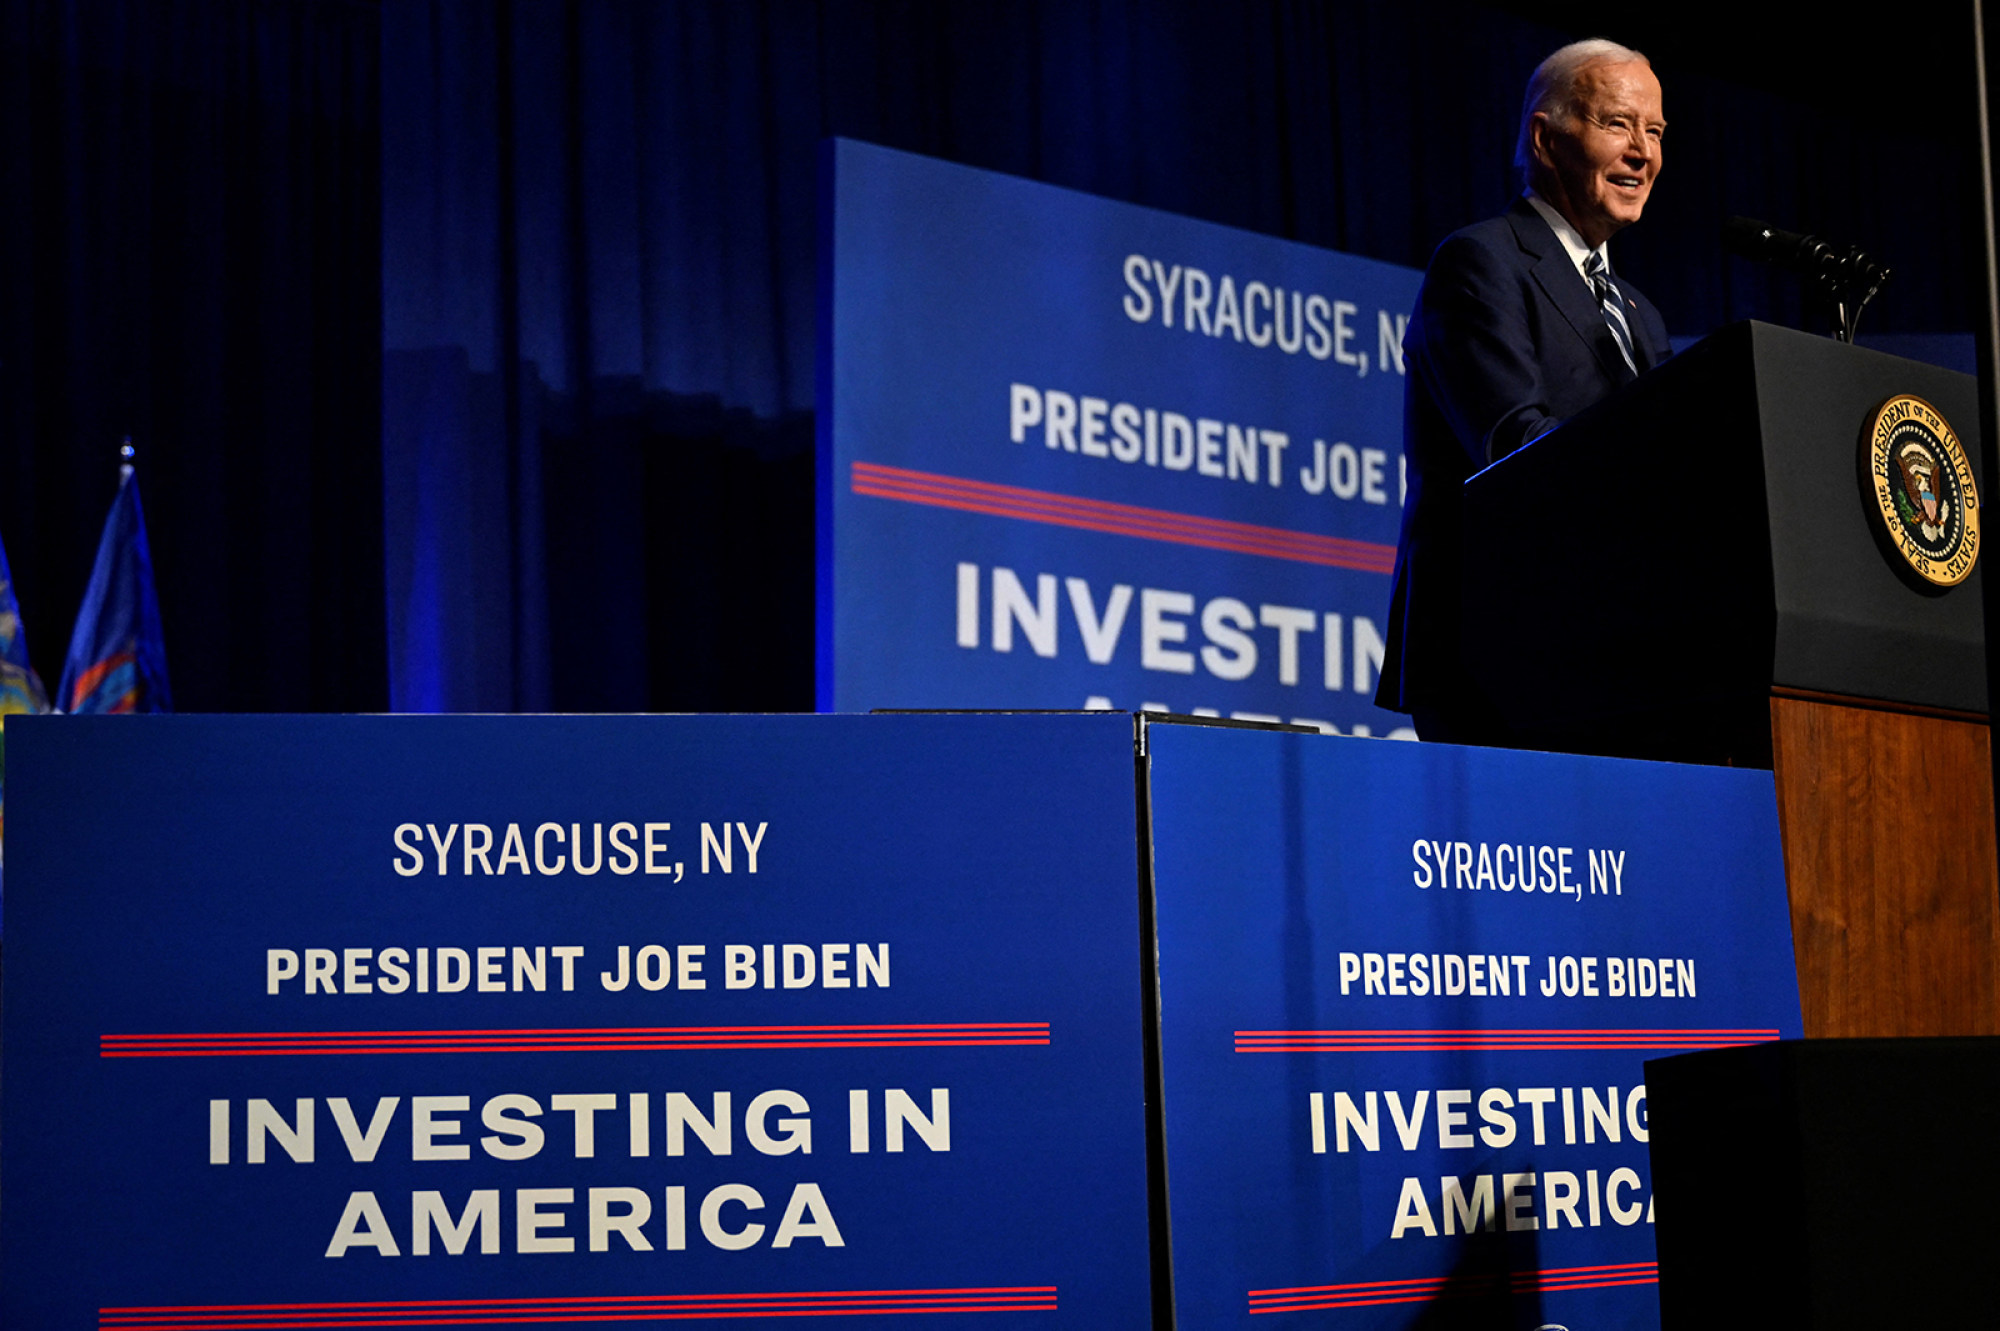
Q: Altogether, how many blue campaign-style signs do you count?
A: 3